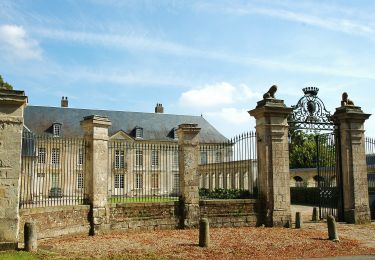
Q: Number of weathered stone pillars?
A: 5